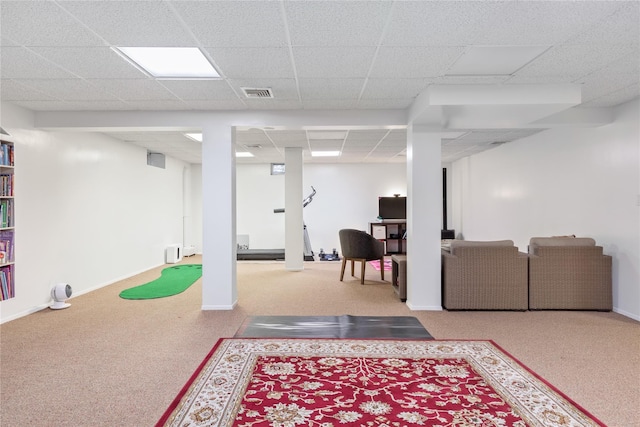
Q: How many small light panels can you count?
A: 3